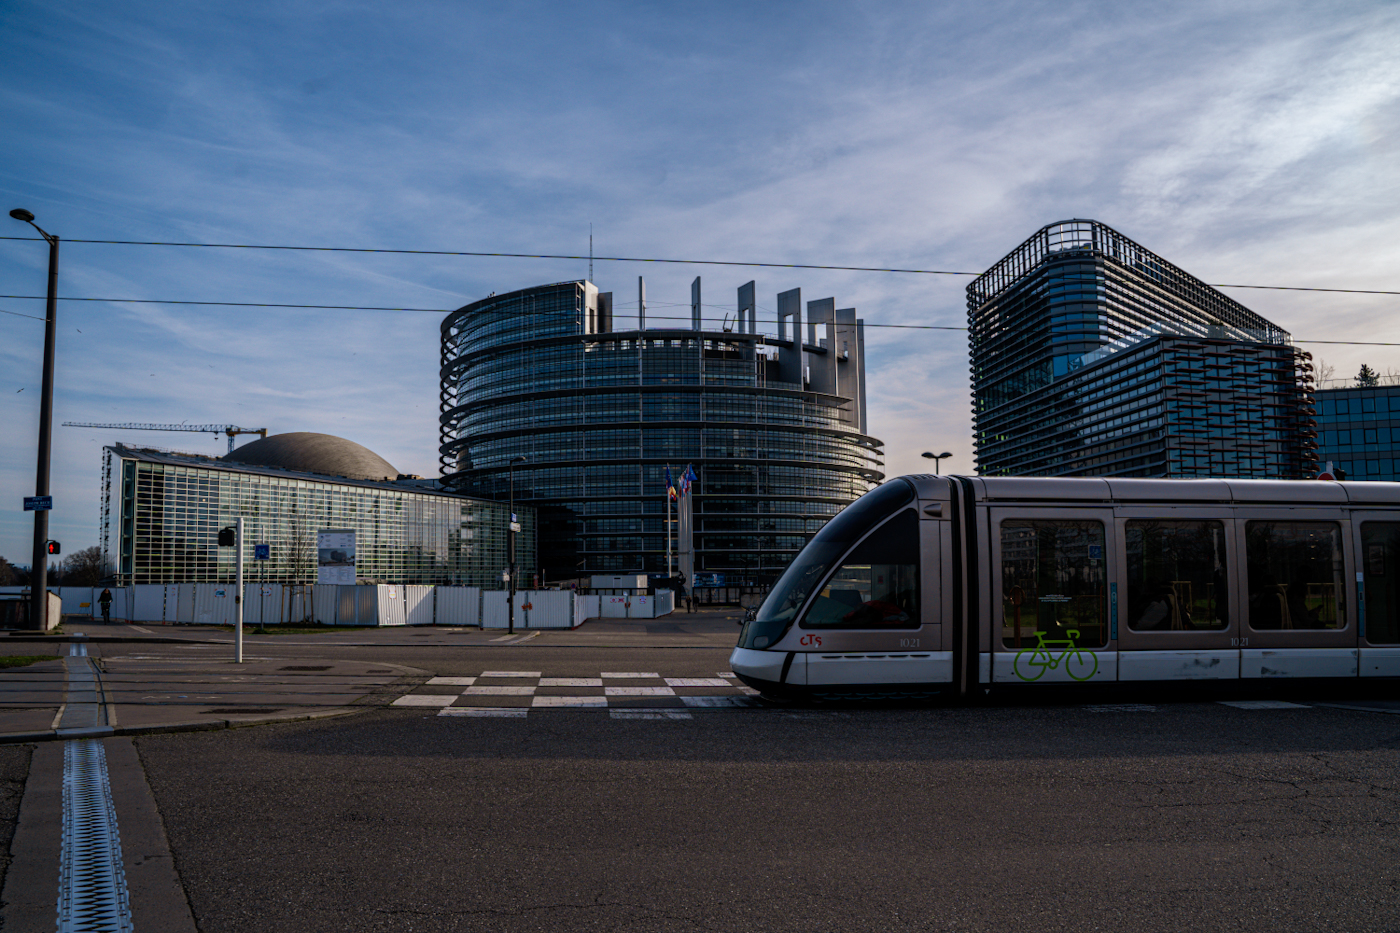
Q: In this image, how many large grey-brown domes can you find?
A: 1